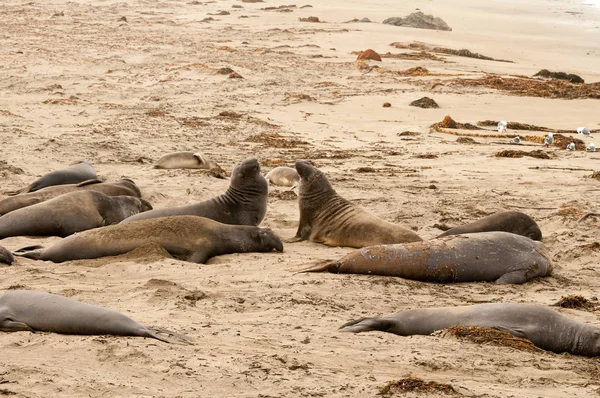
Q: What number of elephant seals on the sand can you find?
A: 13